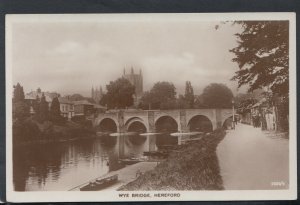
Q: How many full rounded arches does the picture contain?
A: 4